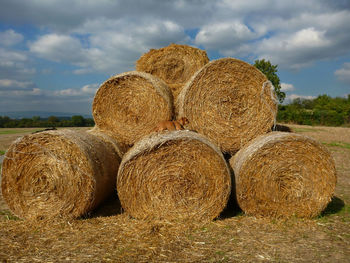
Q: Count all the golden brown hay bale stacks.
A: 6